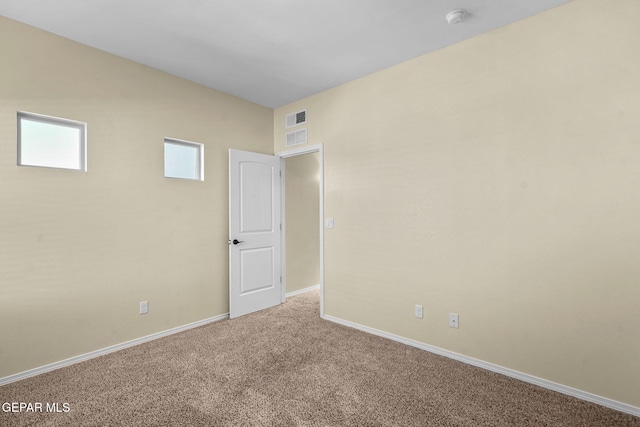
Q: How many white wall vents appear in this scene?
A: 2